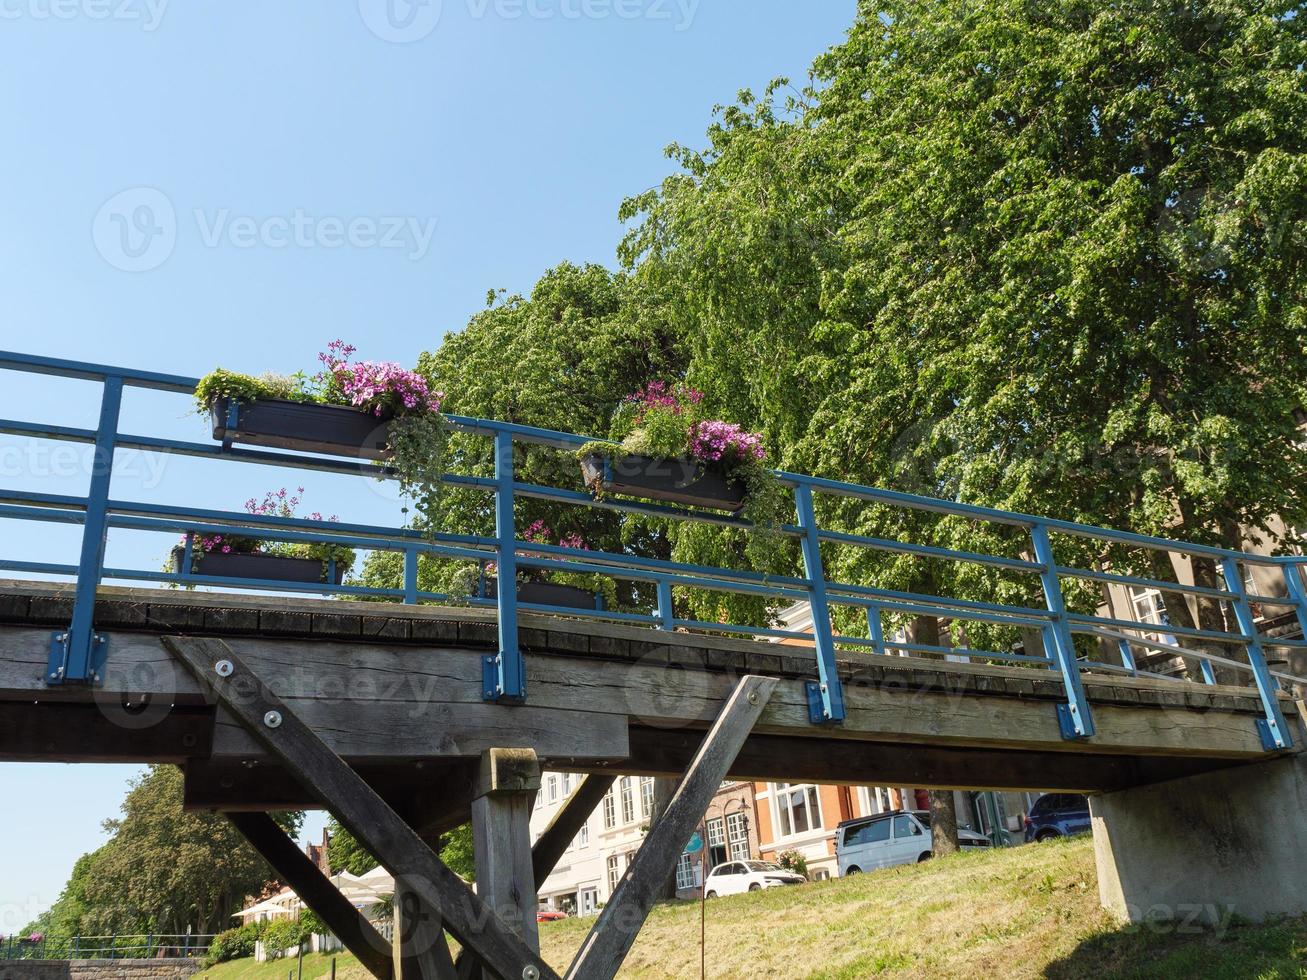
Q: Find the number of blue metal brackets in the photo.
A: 5